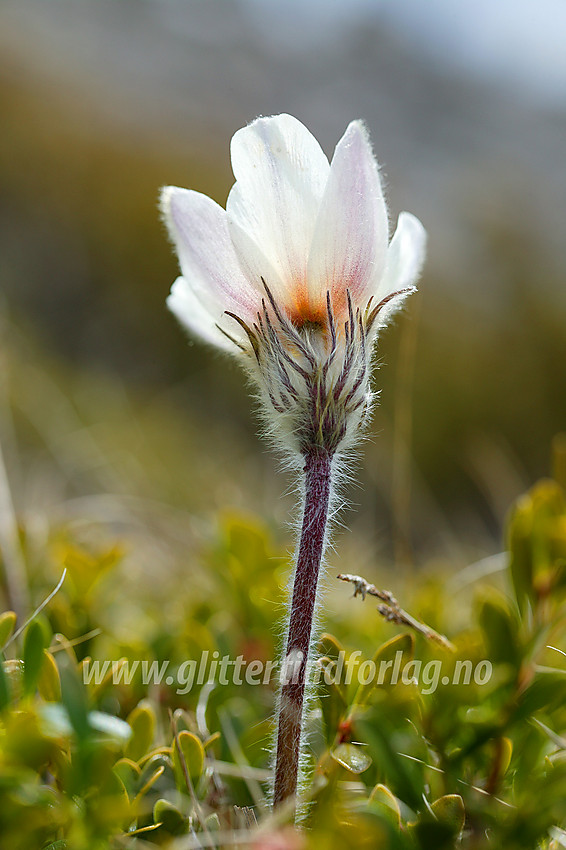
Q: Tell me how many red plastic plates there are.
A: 0